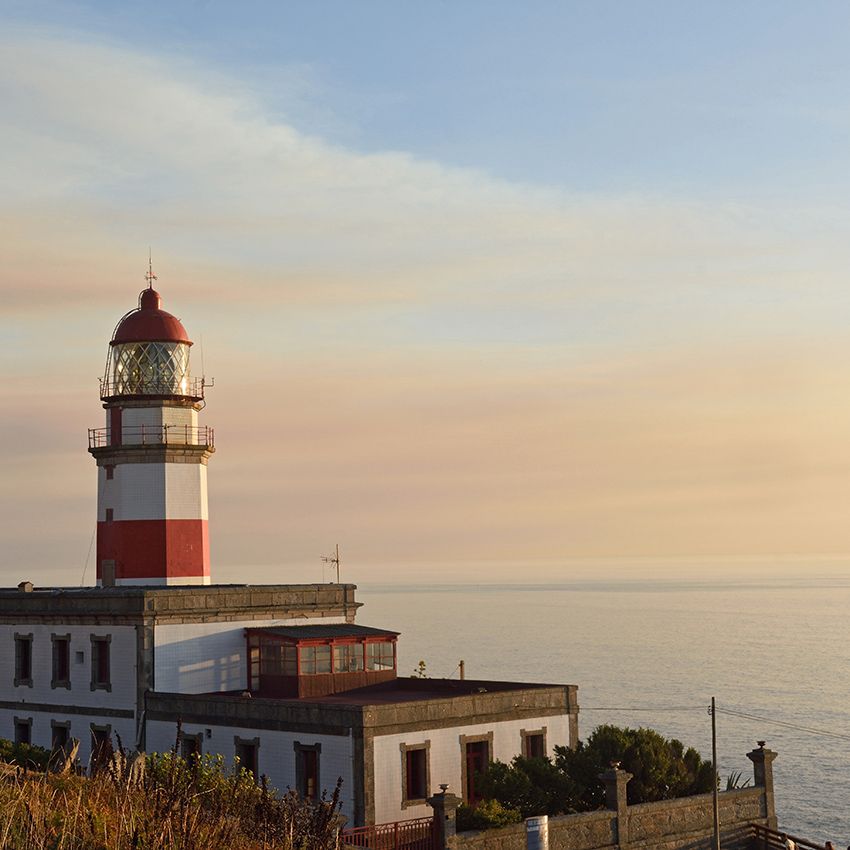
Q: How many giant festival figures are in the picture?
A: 0